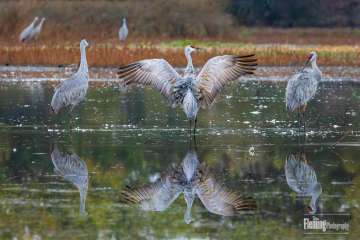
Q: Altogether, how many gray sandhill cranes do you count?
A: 6